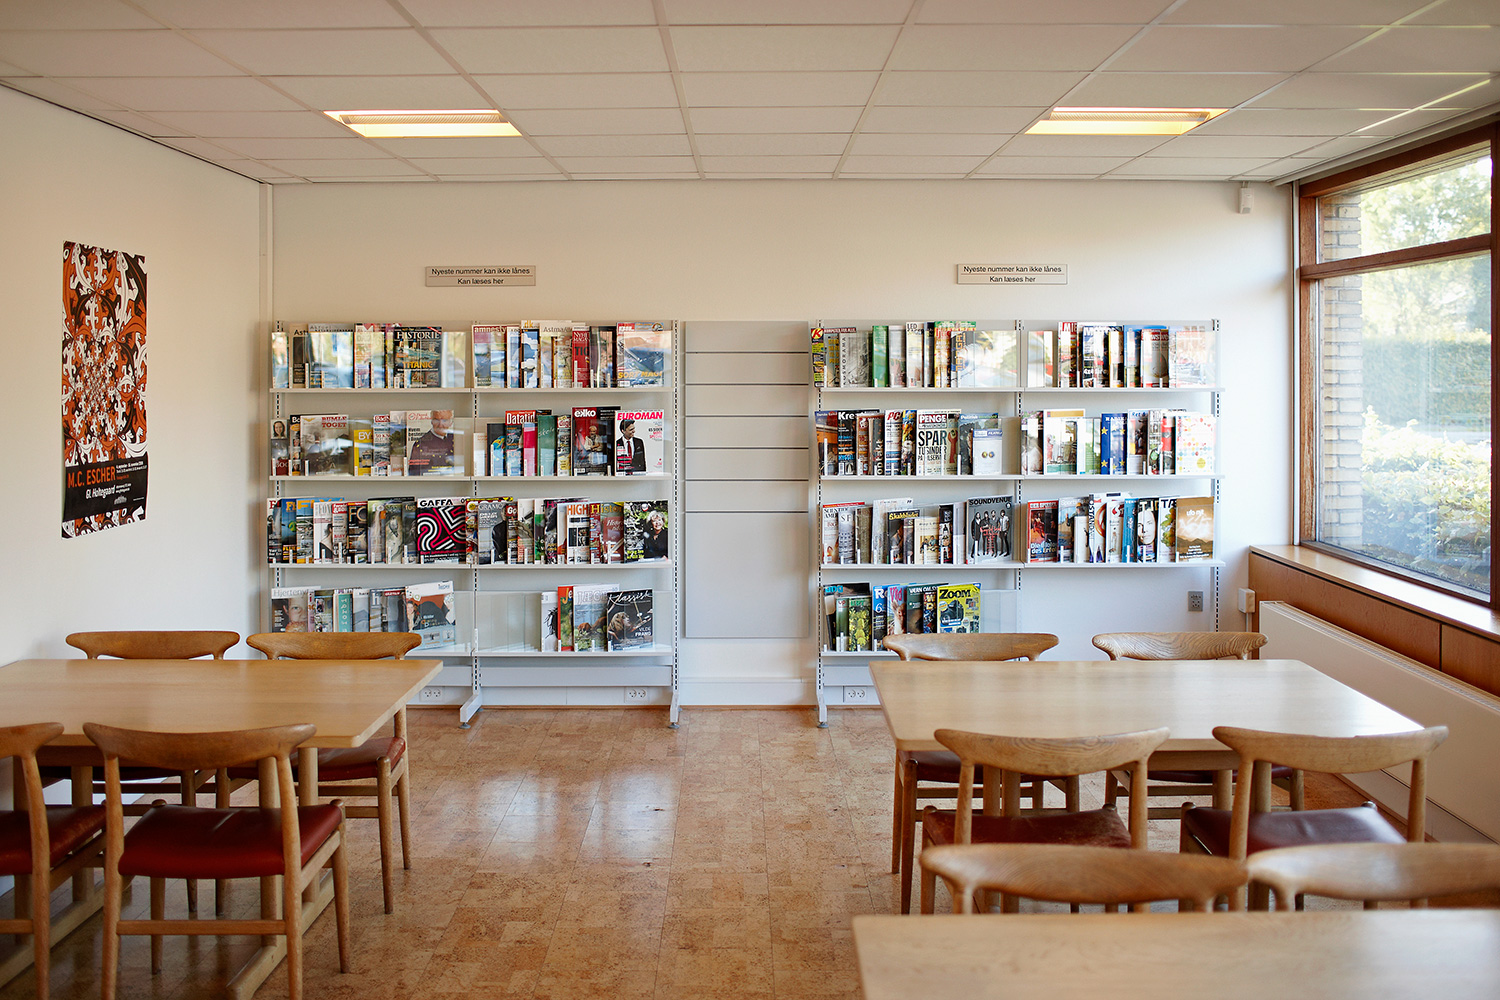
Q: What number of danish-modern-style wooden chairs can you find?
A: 10